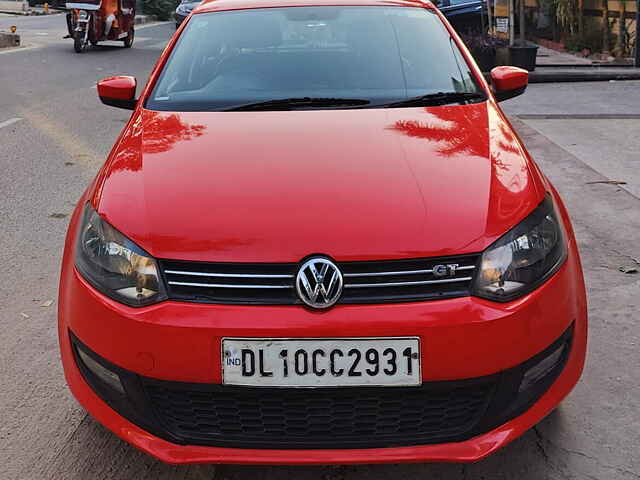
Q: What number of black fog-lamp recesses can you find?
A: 2